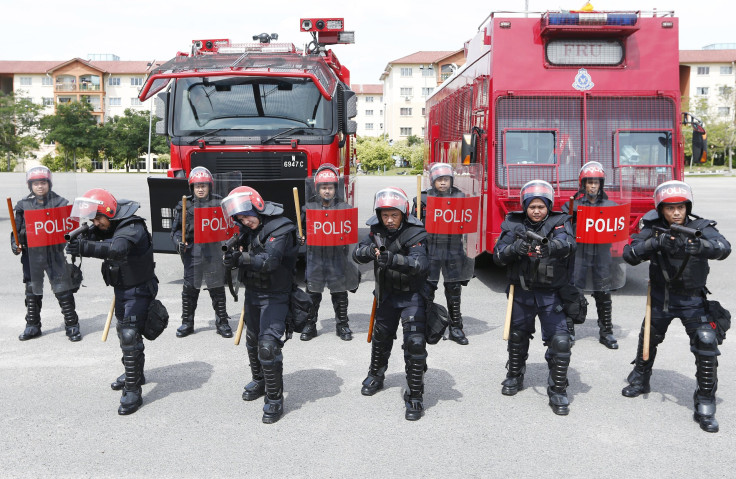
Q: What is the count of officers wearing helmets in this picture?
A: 10